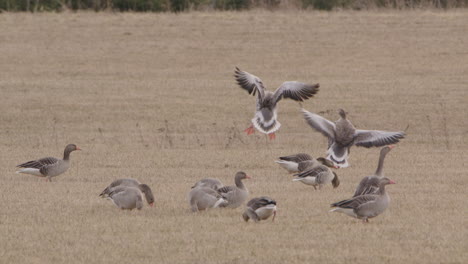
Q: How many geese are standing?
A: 11